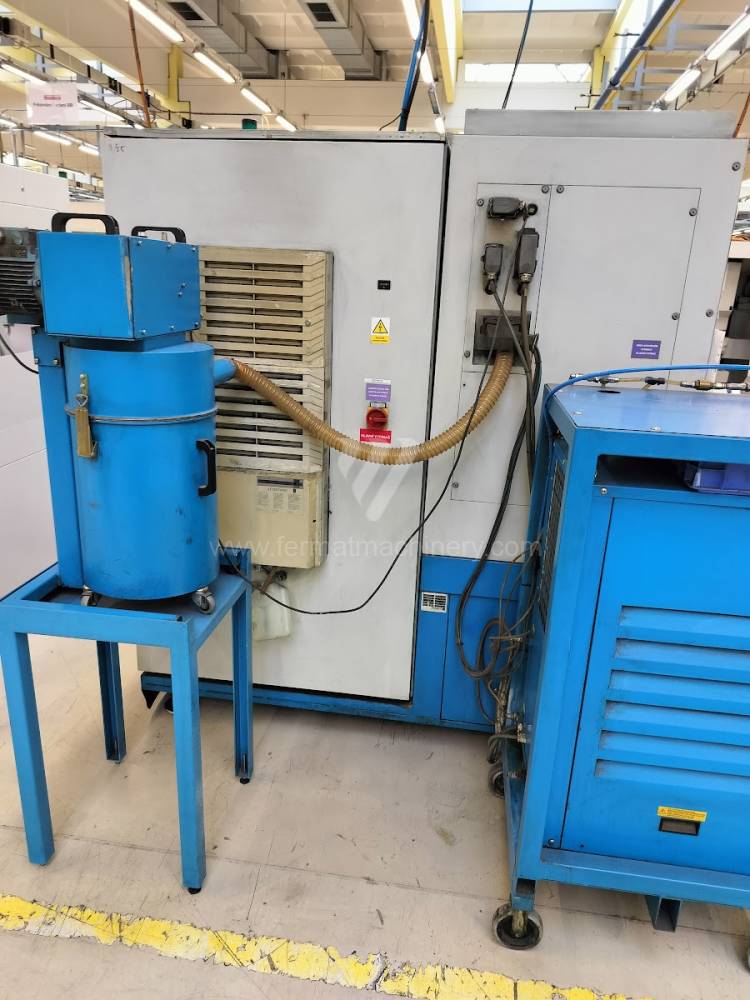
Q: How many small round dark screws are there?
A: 9